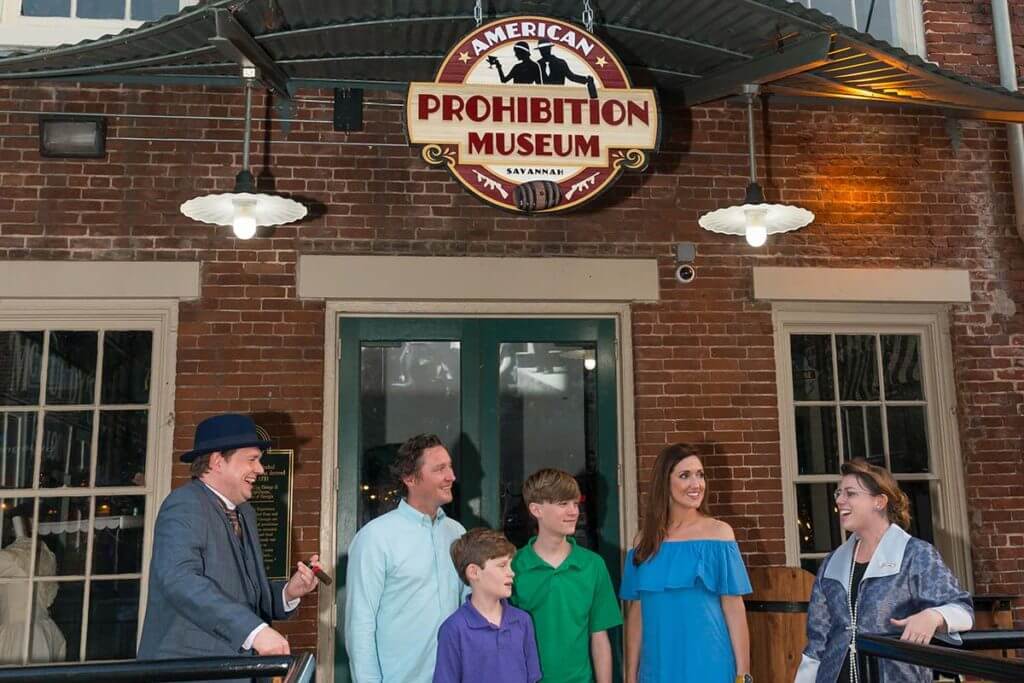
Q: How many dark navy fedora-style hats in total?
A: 1